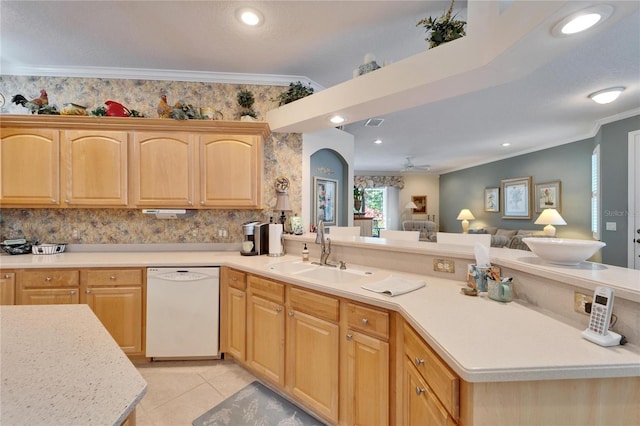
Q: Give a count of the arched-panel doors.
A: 4